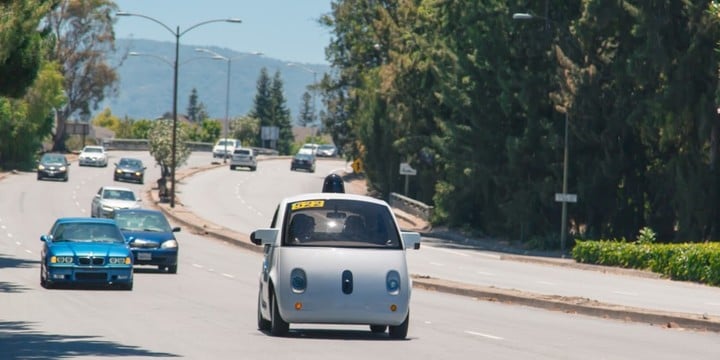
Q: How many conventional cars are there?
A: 11